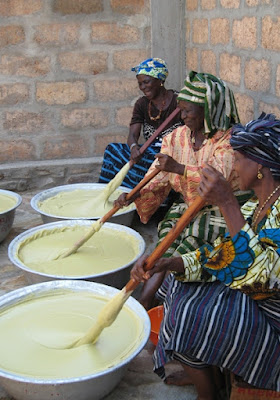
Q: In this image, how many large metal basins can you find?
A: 4